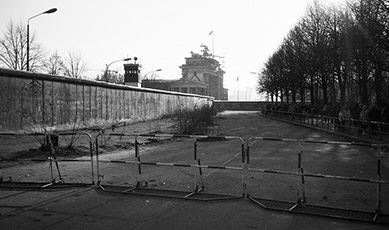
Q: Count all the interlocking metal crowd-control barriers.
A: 3